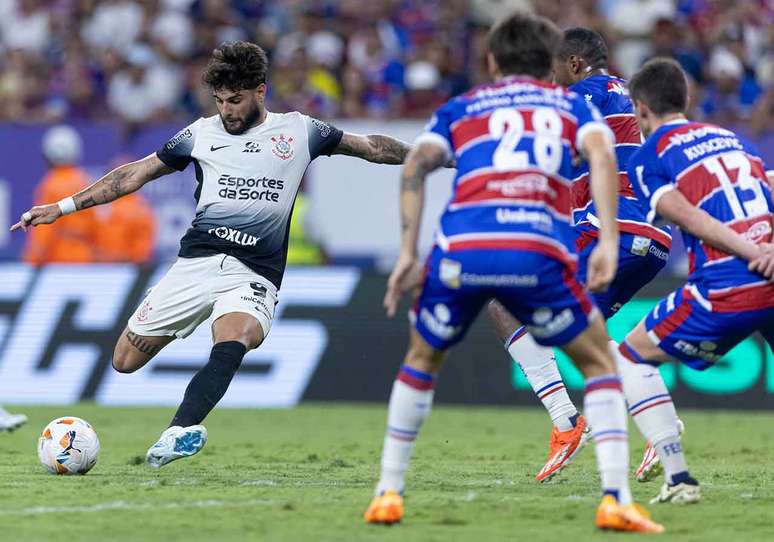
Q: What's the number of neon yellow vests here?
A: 1